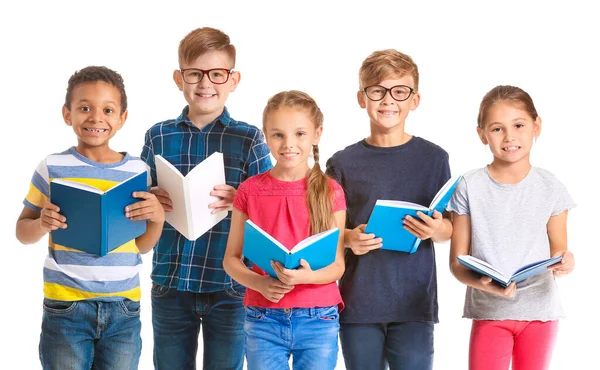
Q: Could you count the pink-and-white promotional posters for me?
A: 0